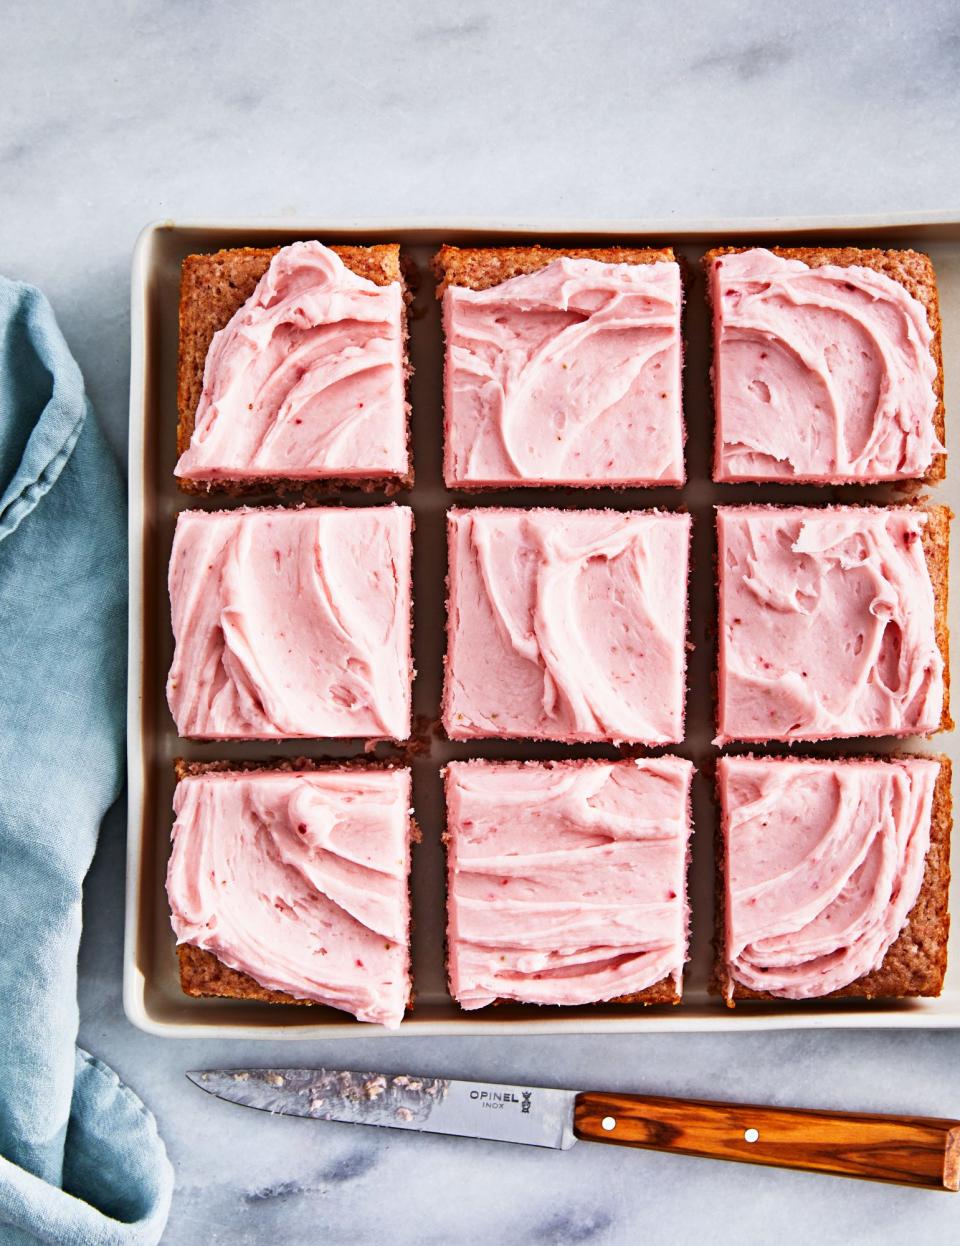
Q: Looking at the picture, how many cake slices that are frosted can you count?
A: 9